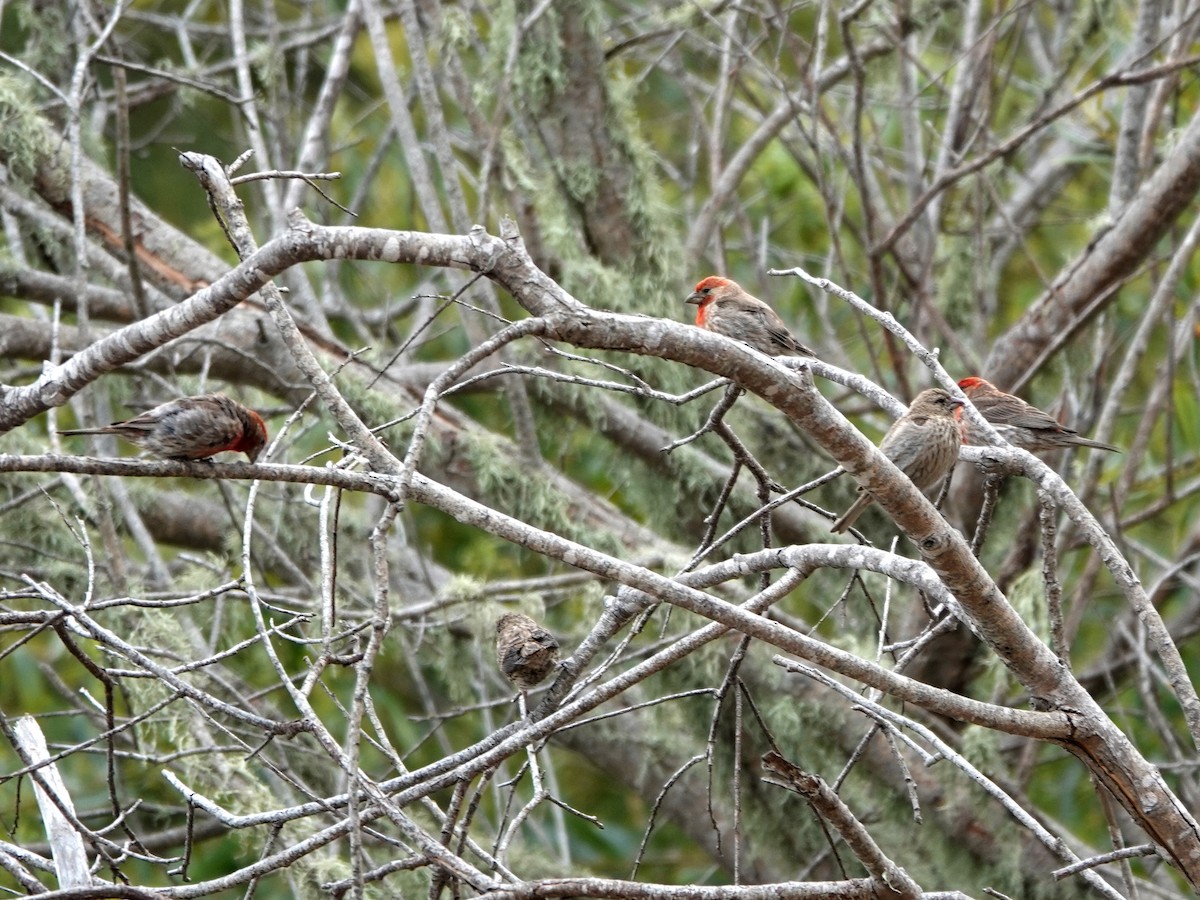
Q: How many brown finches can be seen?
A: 2